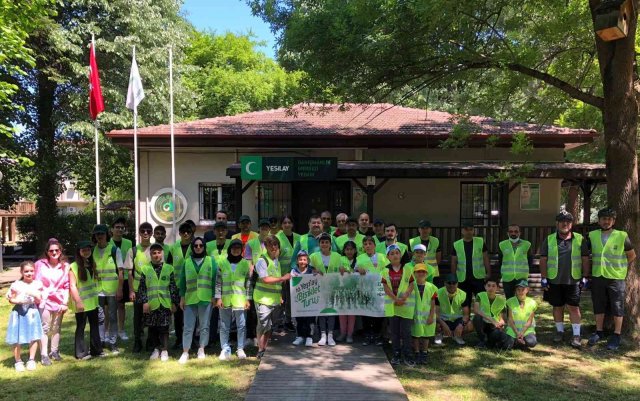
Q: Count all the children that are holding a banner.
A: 5